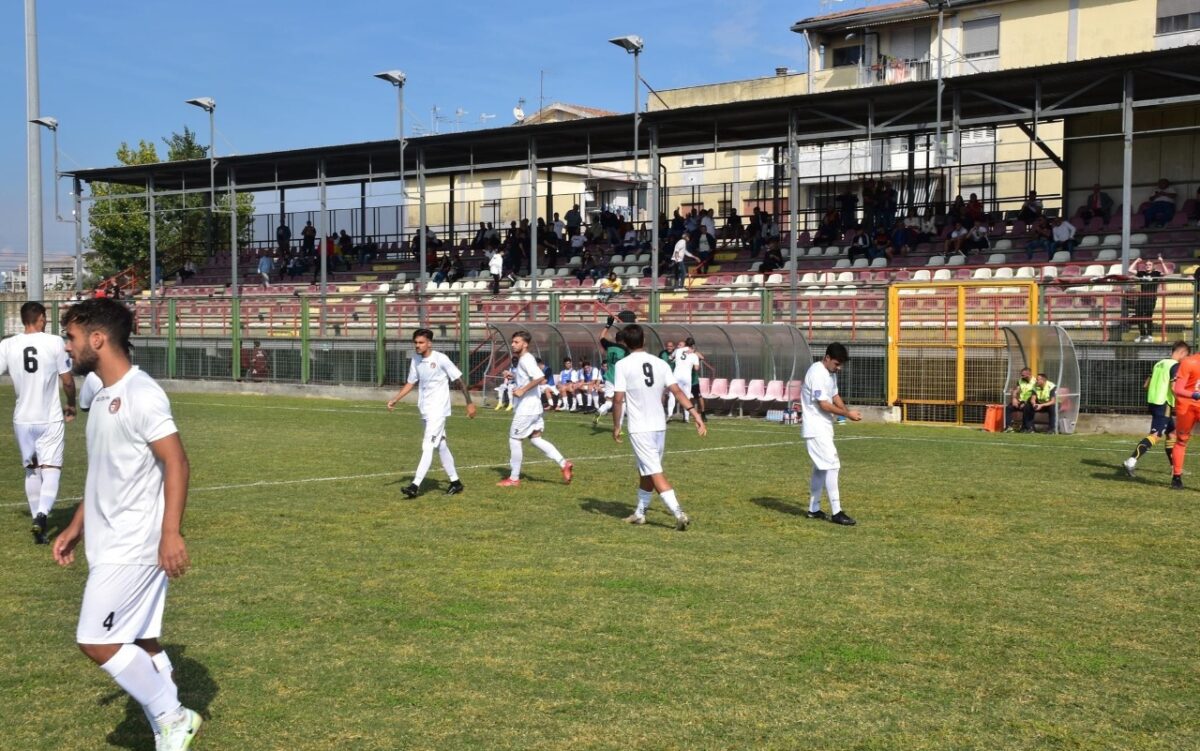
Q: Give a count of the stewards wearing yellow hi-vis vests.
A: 2